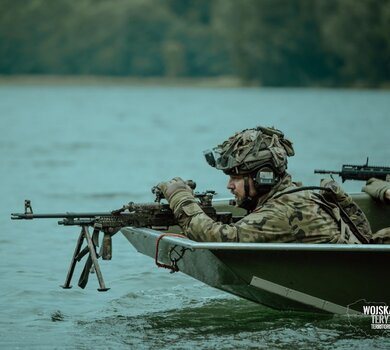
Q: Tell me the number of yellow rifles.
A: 0